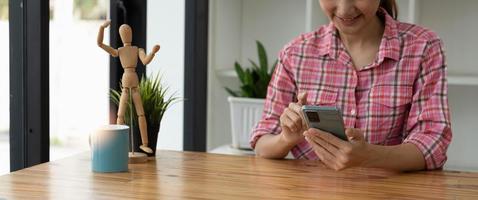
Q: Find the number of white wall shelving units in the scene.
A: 1